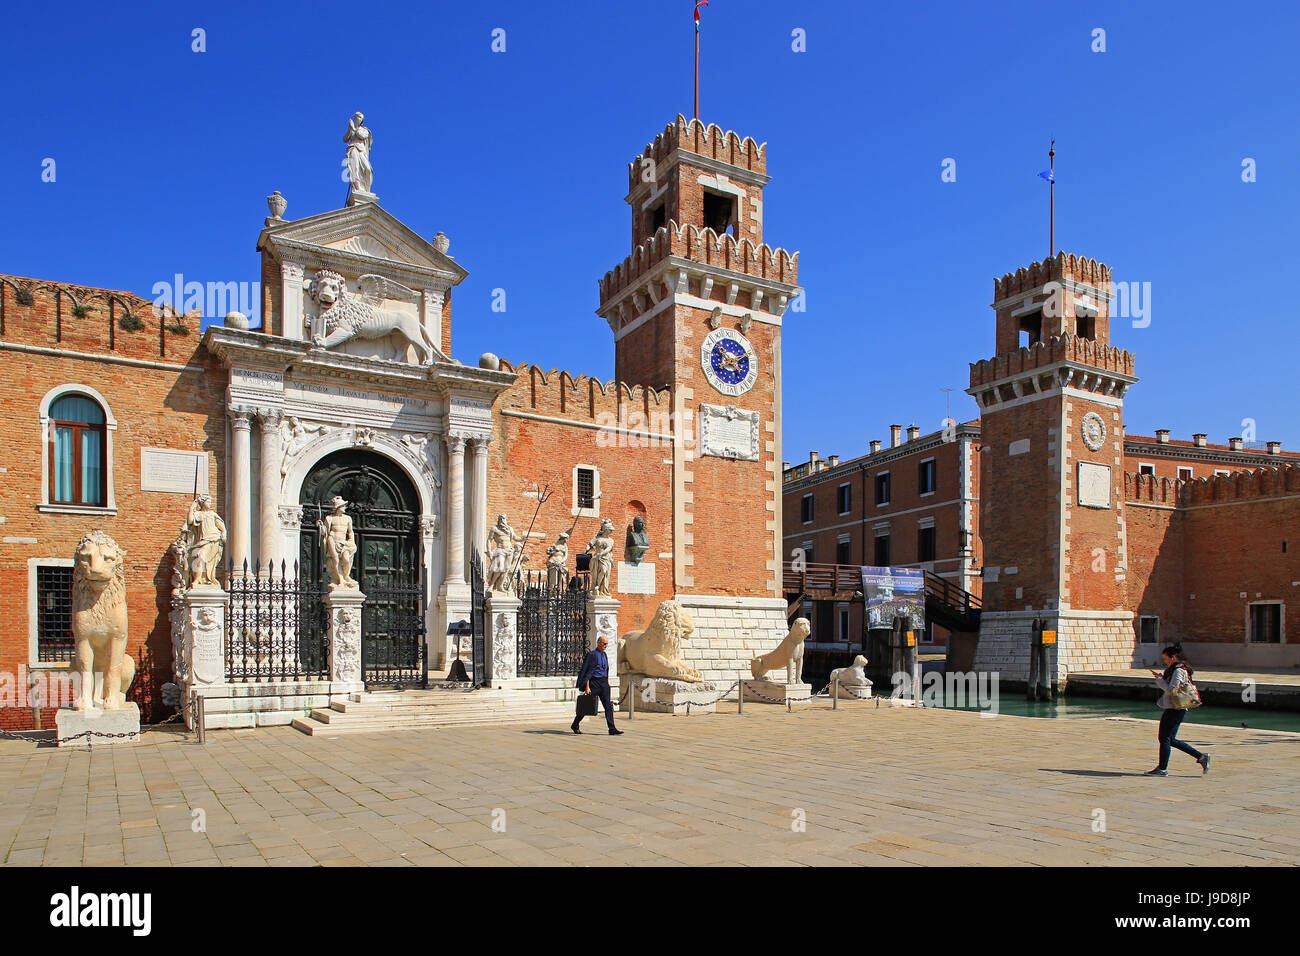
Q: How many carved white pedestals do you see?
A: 4